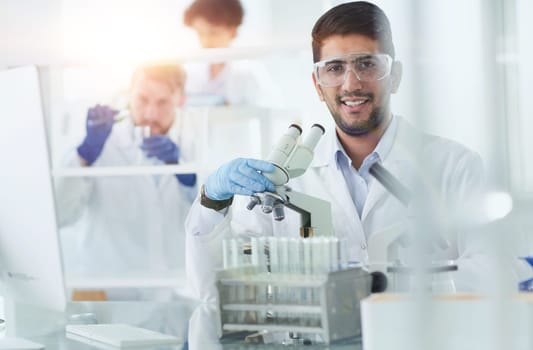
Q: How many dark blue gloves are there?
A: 2